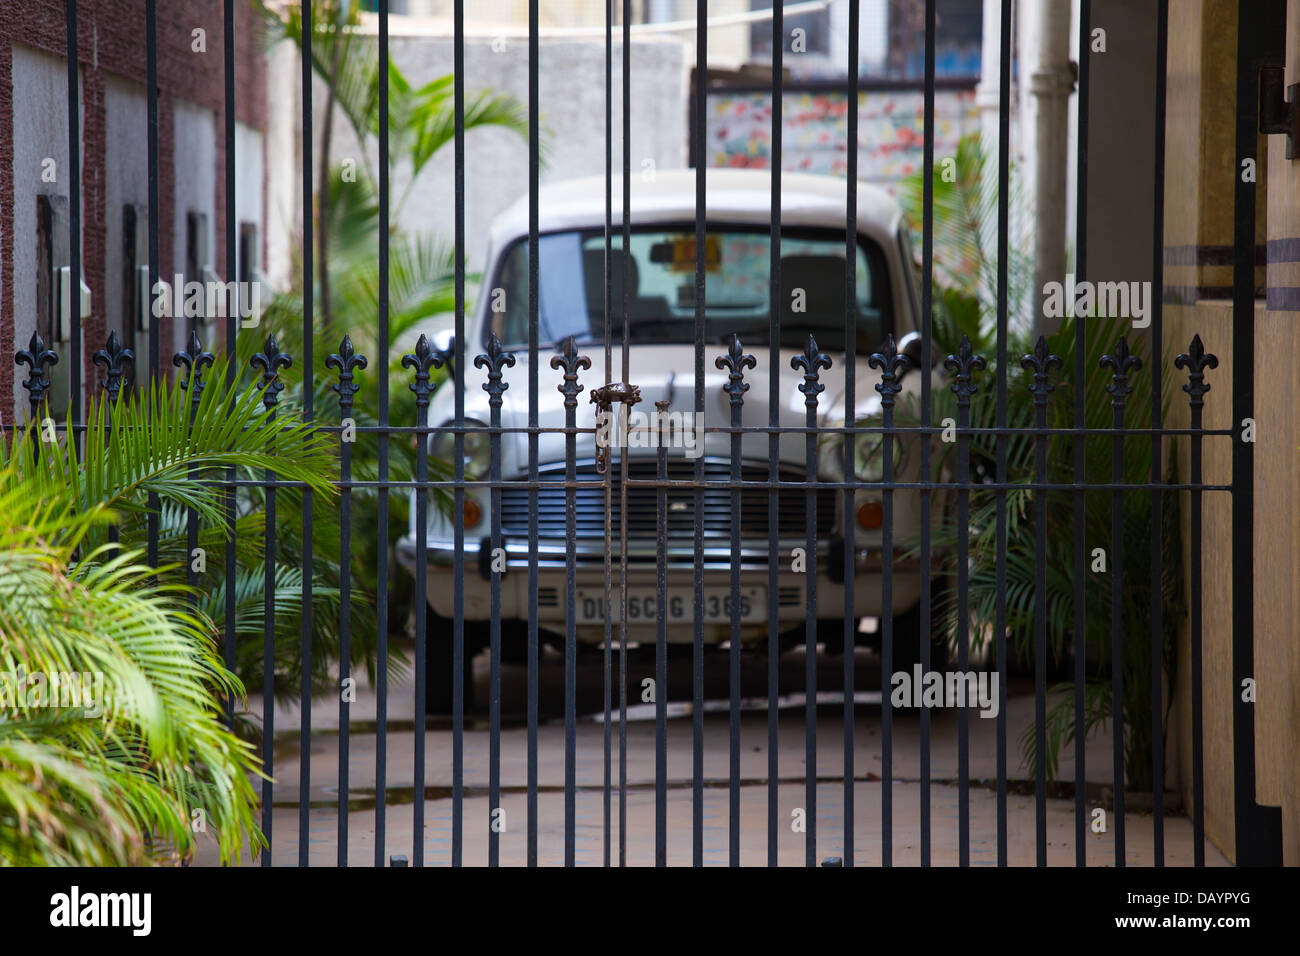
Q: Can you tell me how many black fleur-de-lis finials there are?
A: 15